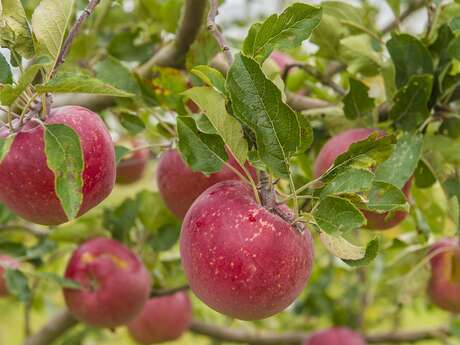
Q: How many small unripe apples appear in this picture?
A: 0